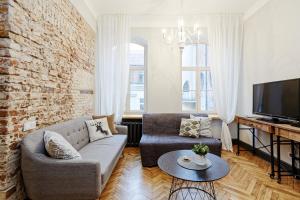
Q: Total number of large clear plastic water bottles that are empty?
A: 0